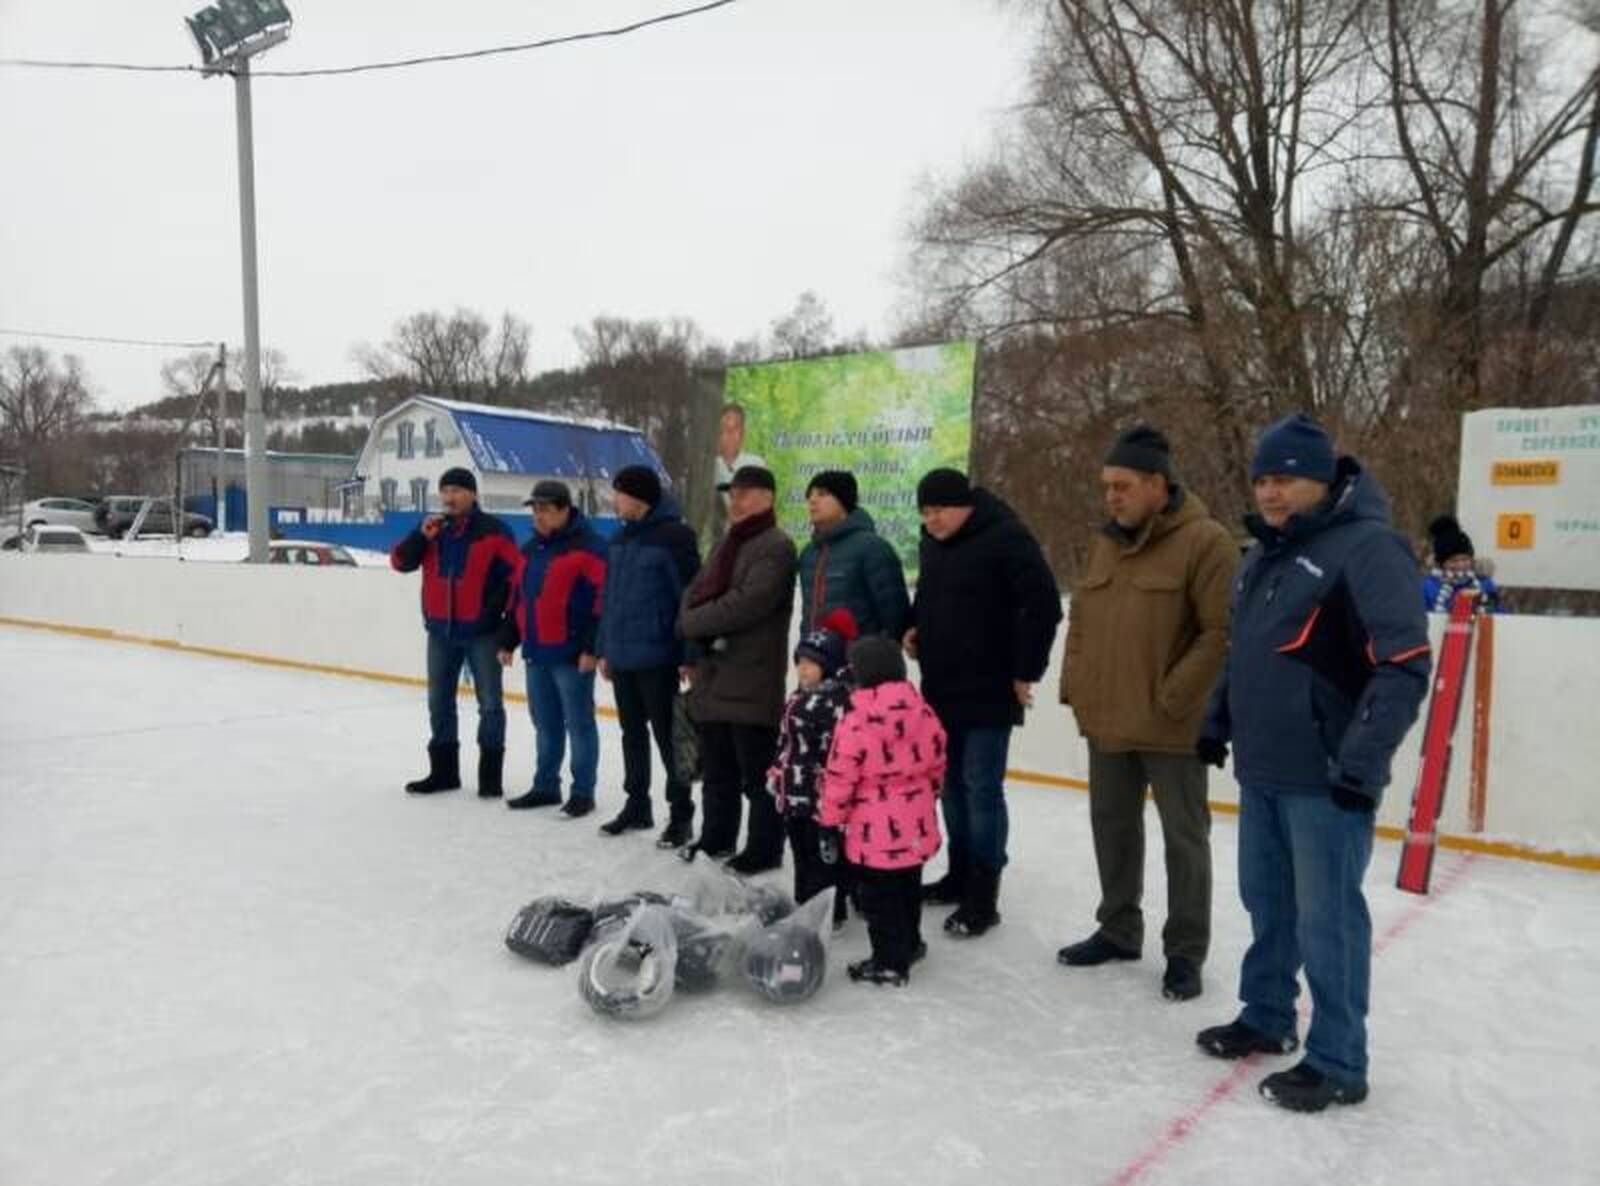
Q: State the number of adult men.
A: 8